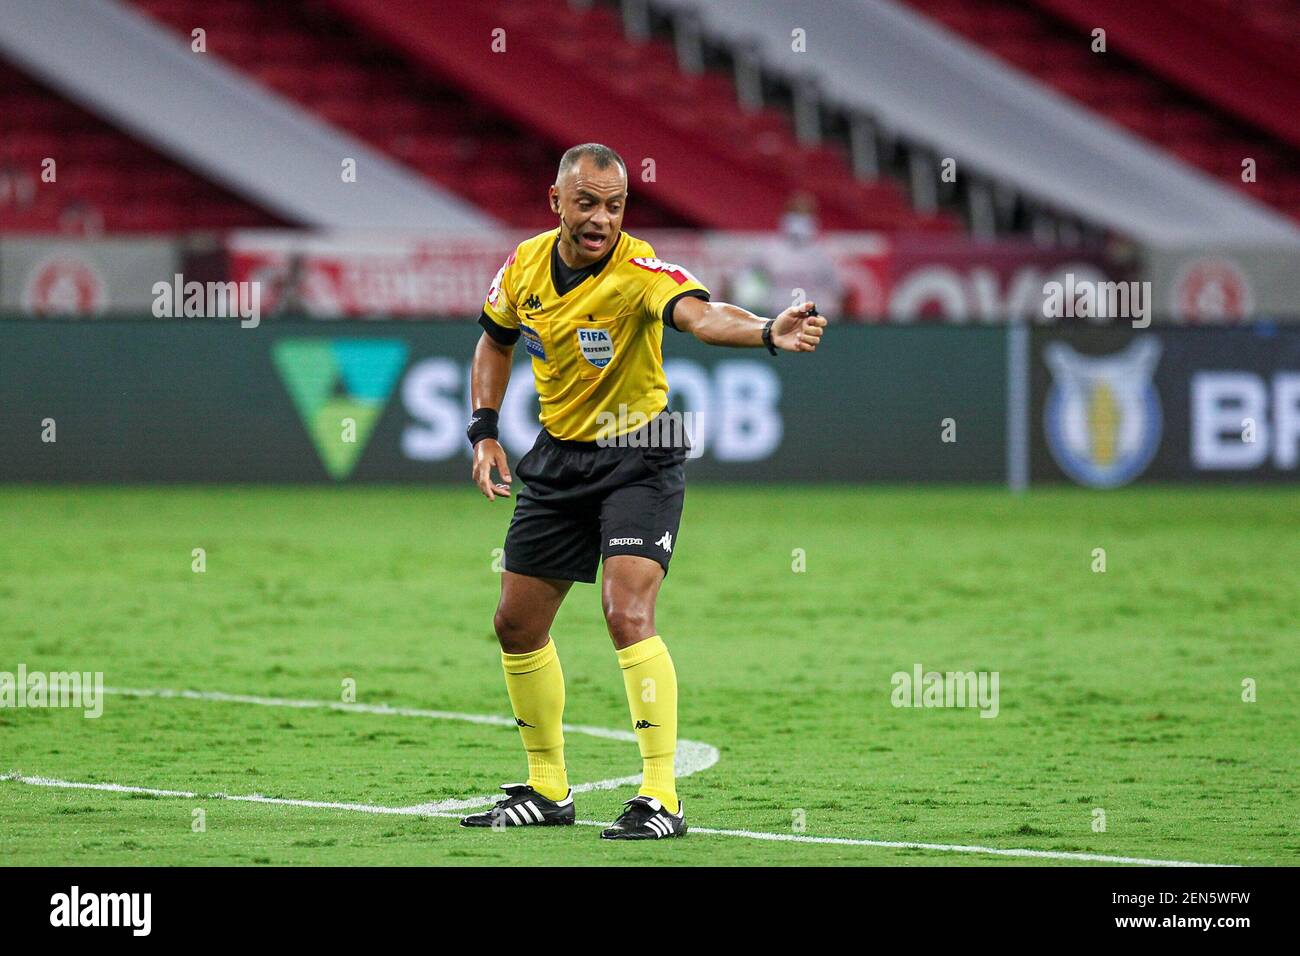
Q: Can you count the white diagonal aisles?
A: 2